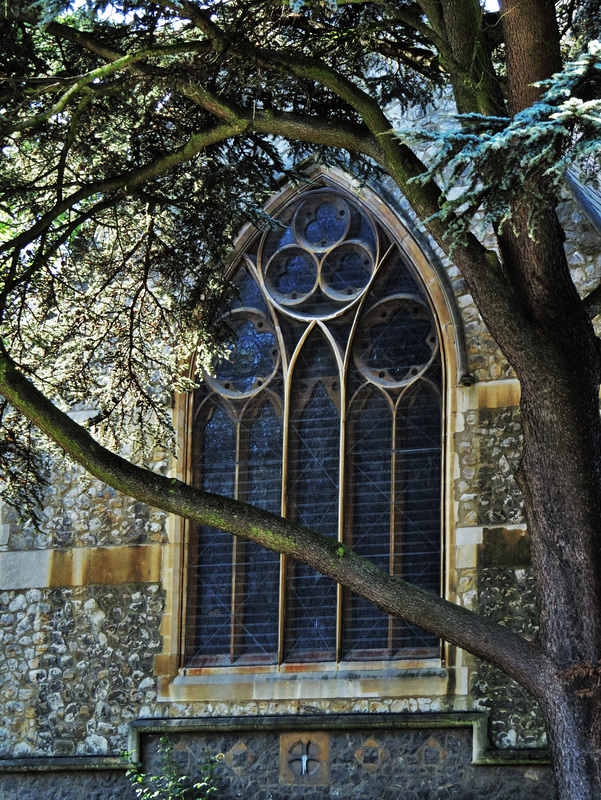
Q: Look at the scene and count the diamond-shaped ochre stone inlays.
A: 4